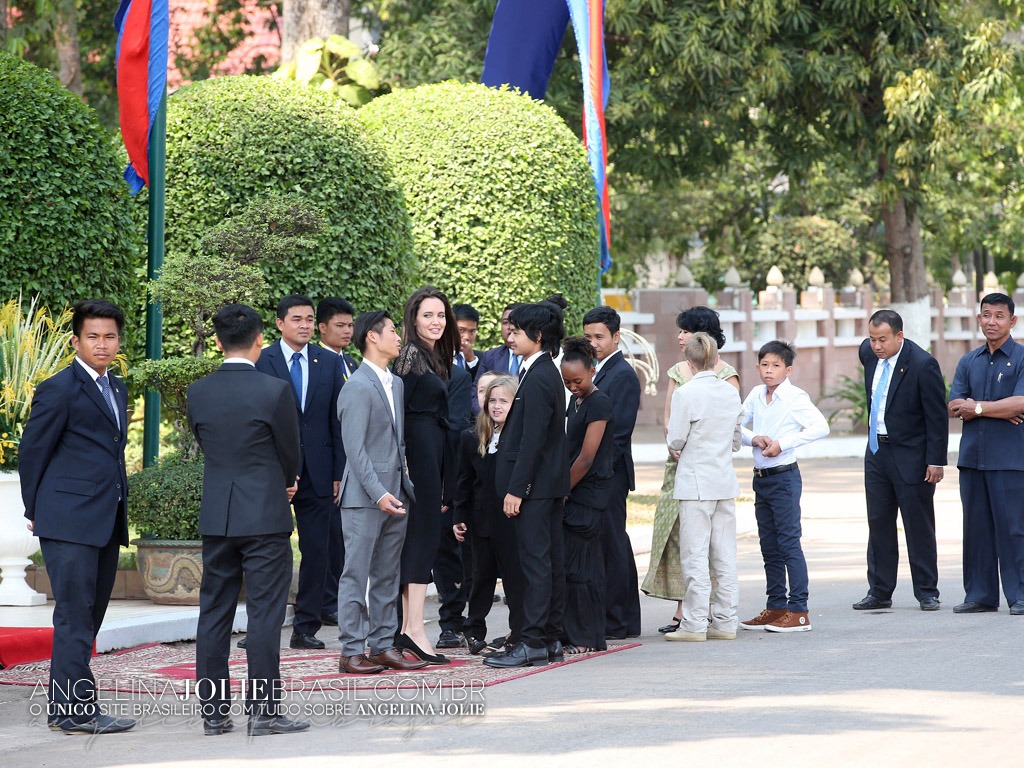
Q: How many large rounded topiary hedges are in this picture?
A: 3